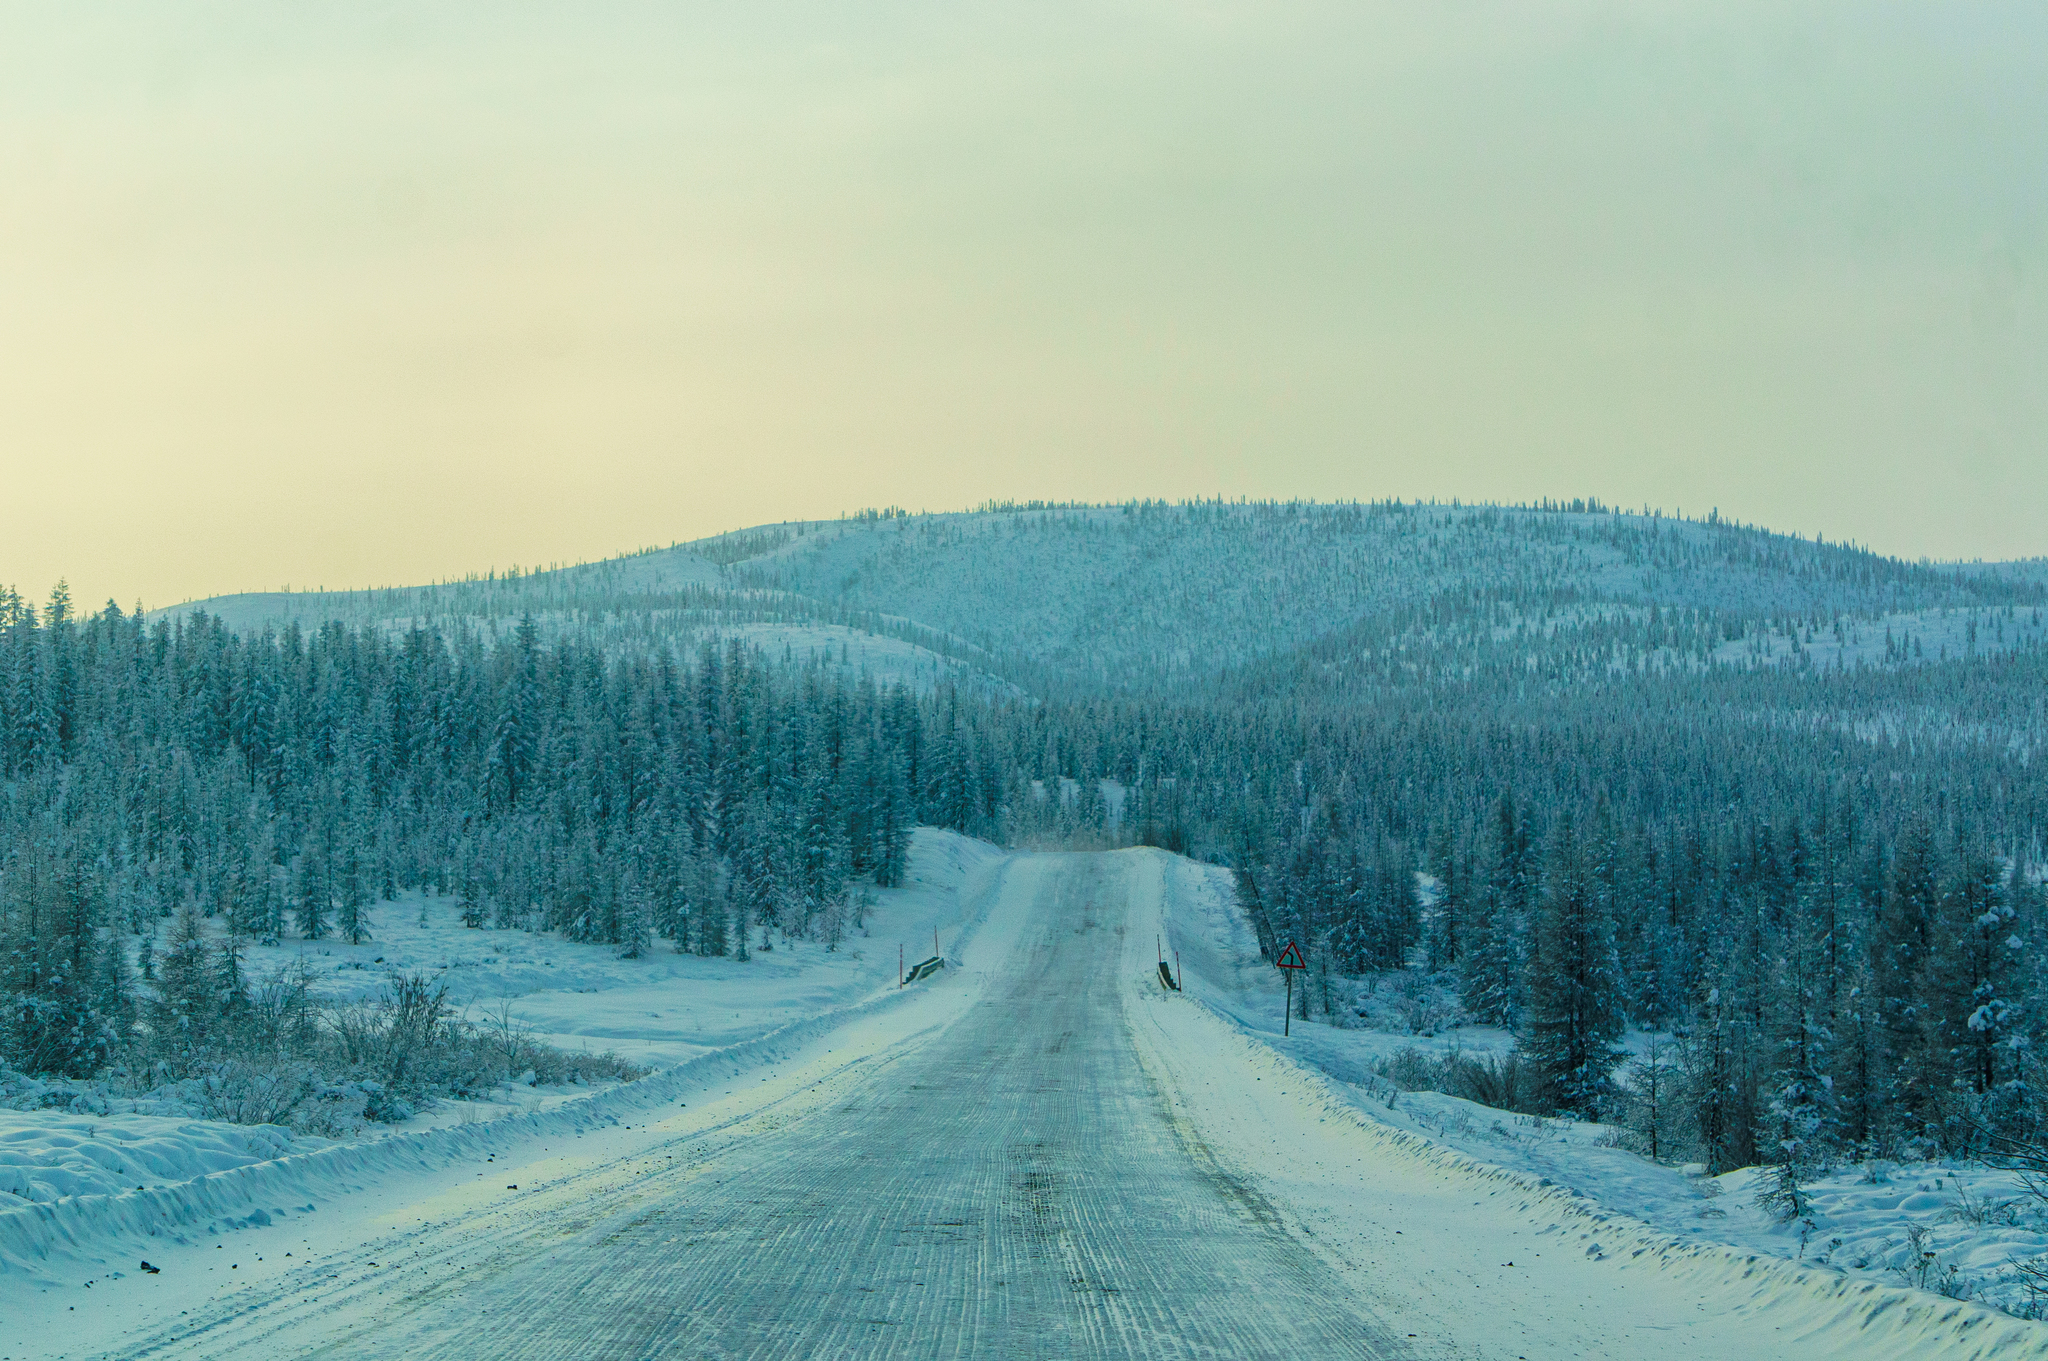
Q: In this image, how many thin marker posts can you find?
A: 4